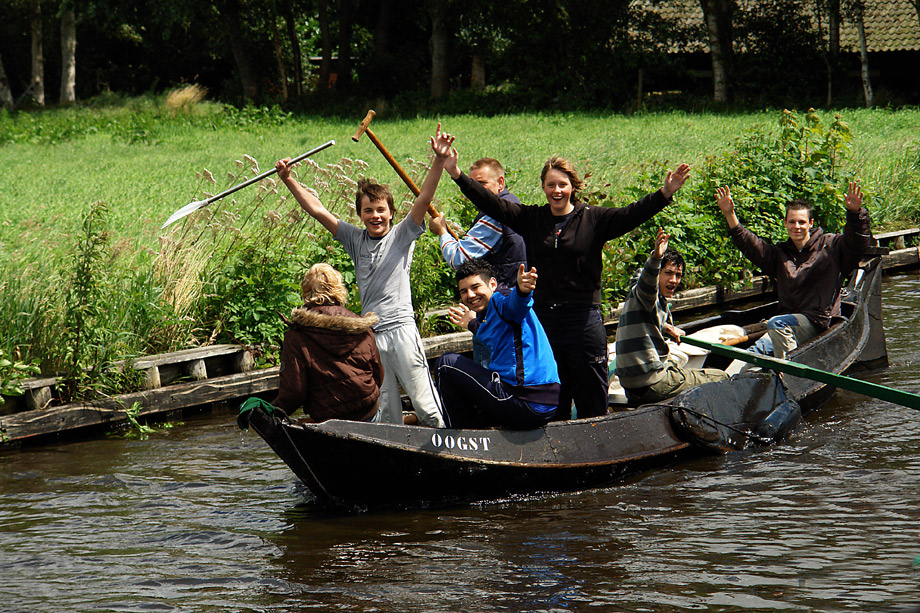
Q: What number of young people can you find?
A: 6